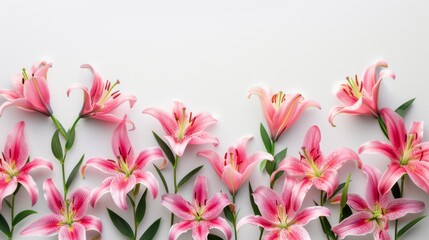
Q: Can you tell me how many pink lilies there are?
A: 14